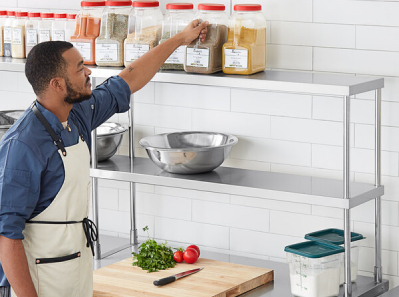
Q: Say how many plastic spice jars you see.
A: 13